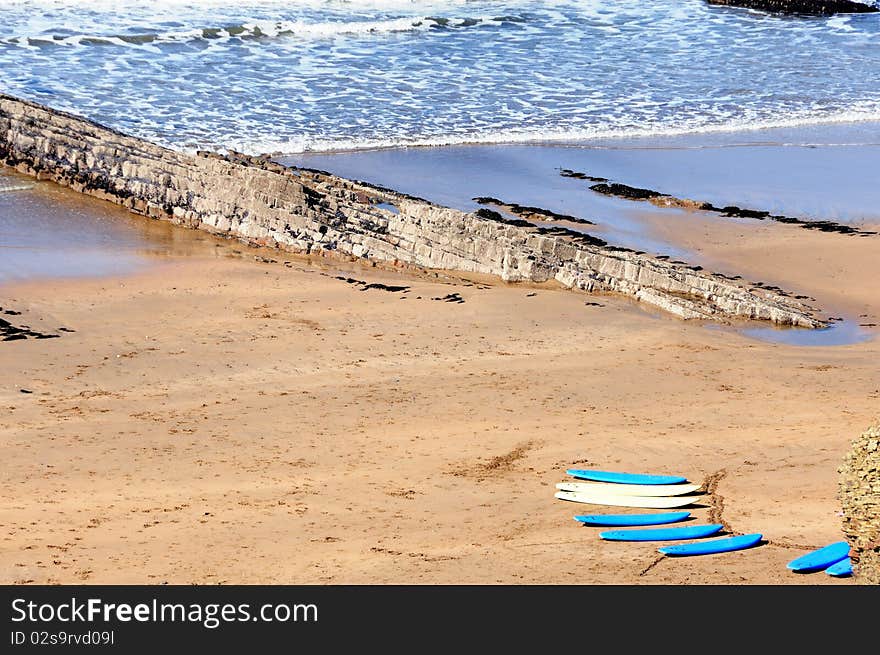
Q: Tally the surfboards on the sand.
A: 8